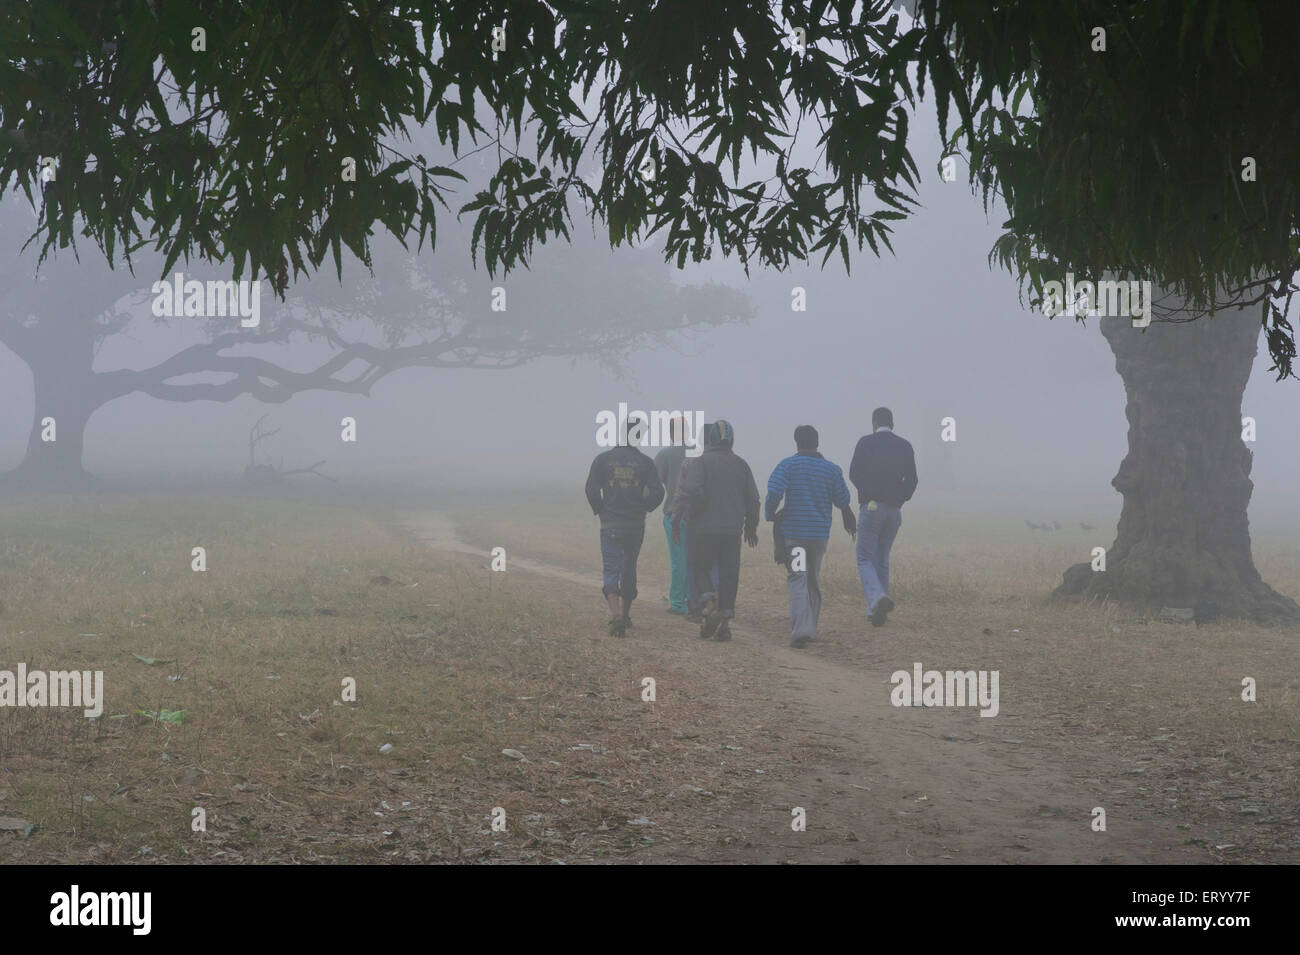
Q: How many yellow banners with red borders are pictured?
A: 0